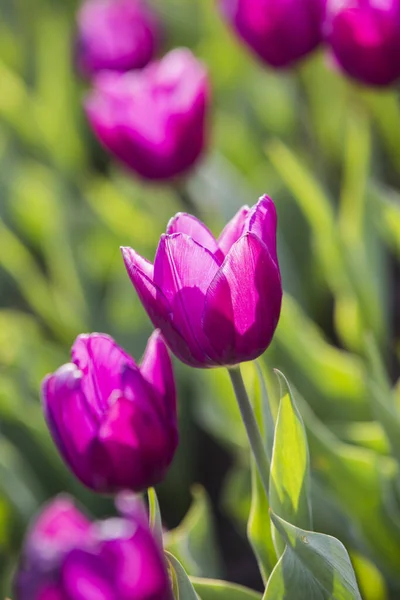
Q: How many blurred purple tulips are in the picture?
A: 5